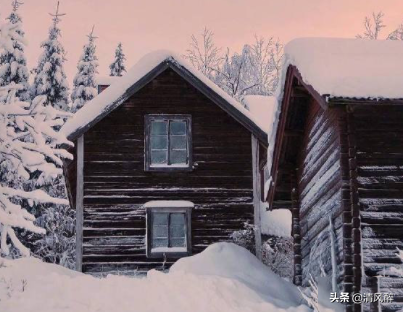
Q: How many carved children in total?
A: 0